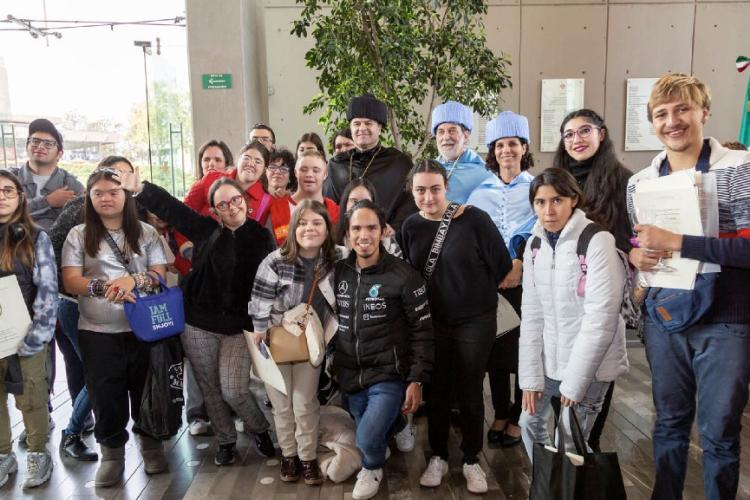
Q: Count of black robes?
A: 1